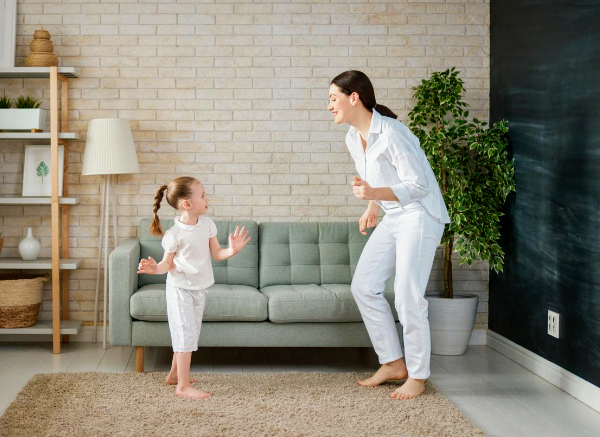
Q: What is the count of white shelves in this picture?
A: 5